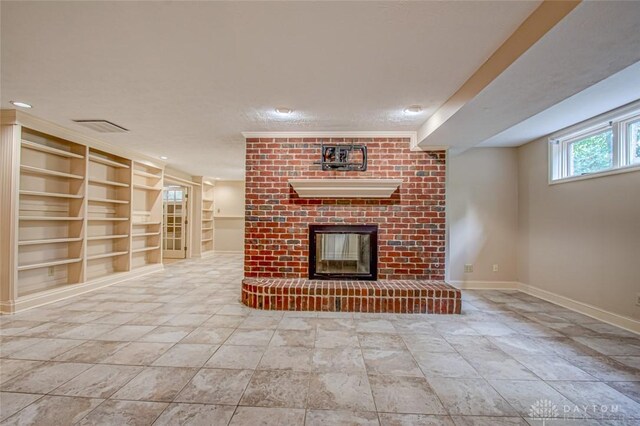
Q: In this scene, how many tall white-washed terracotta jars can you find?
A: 0